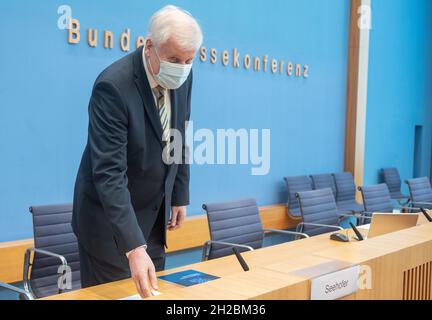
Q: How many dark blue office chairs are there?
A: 9